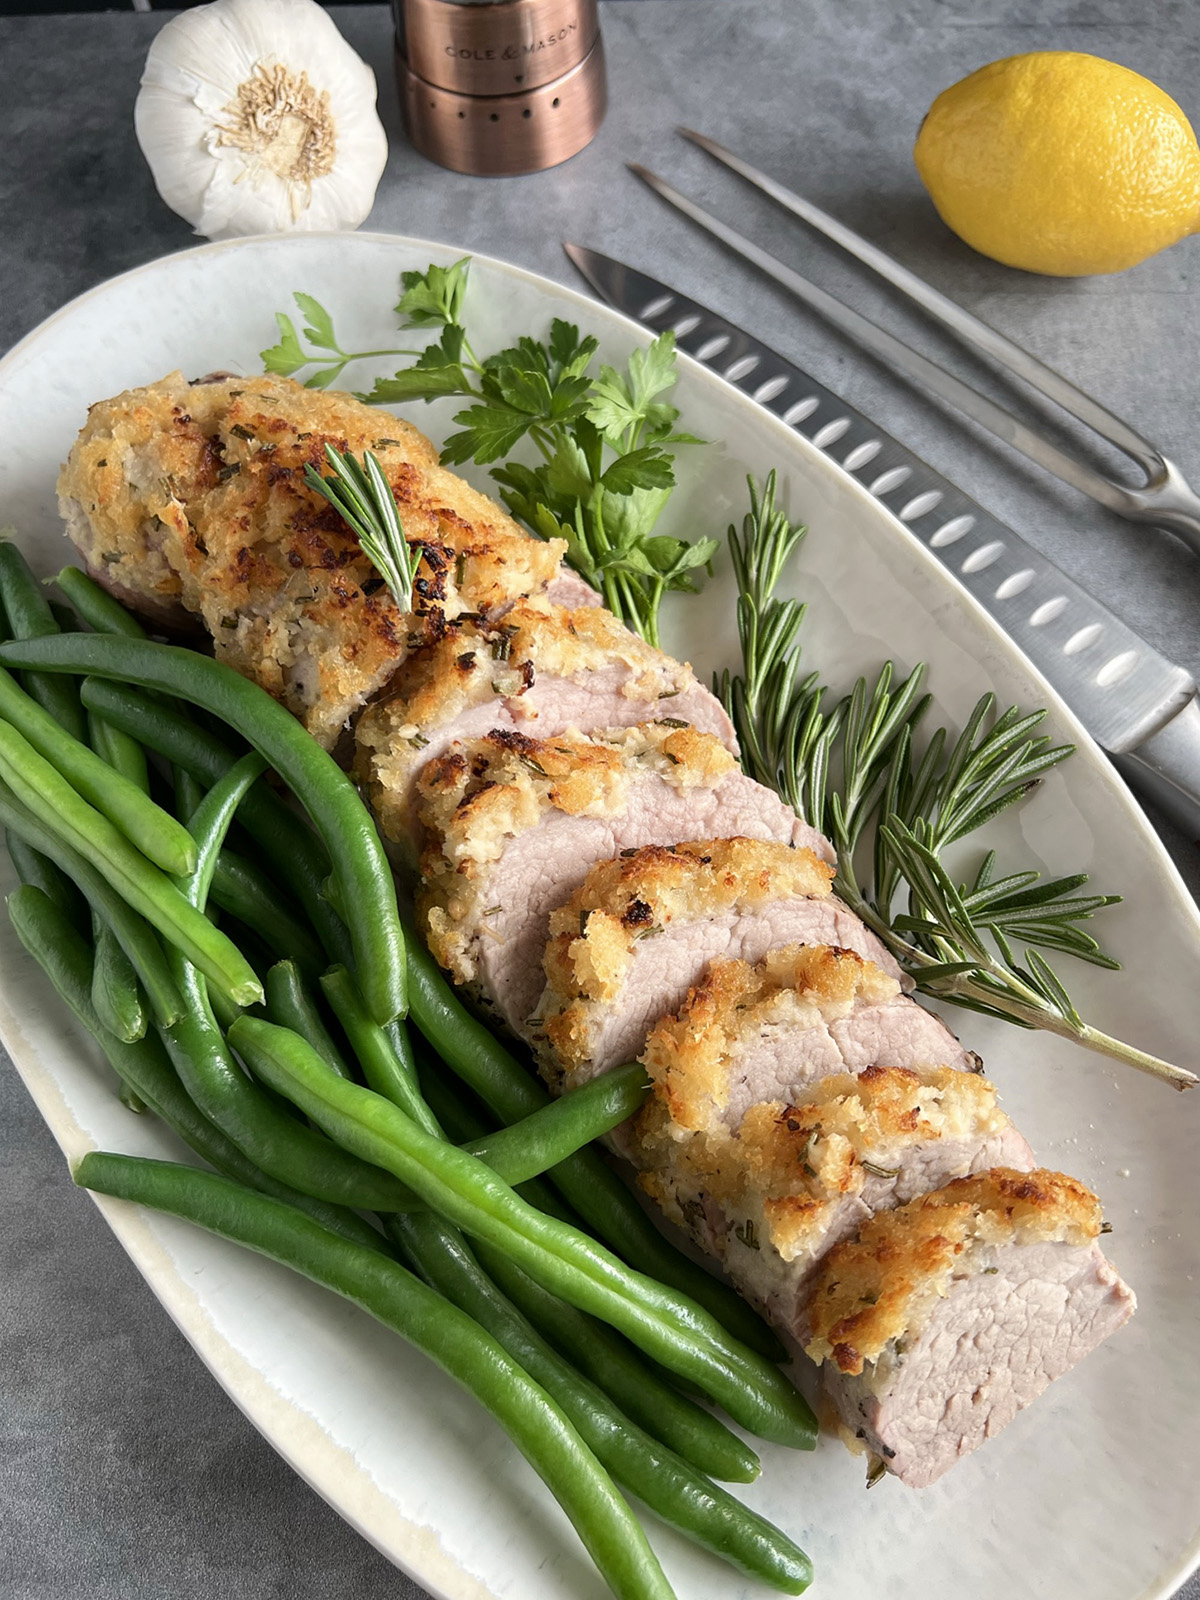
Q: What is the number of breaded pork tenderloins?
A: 1